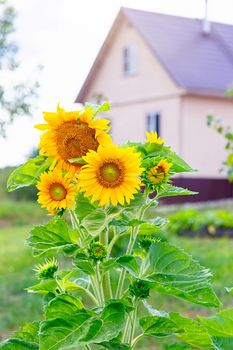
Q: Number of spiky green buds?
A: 4